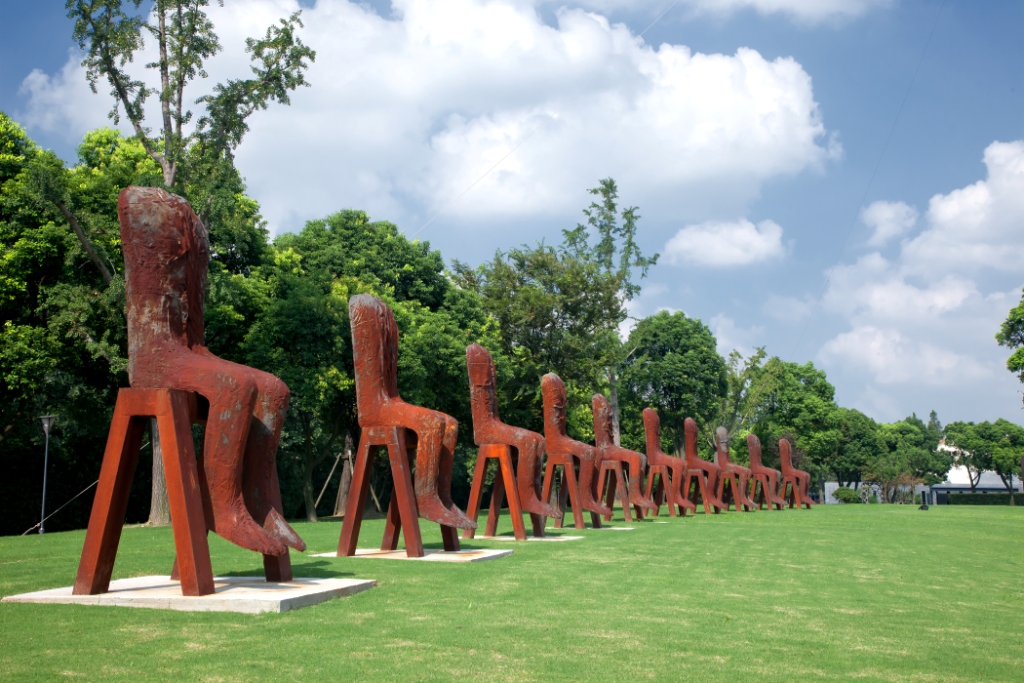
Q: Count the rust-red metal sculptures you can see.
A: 10